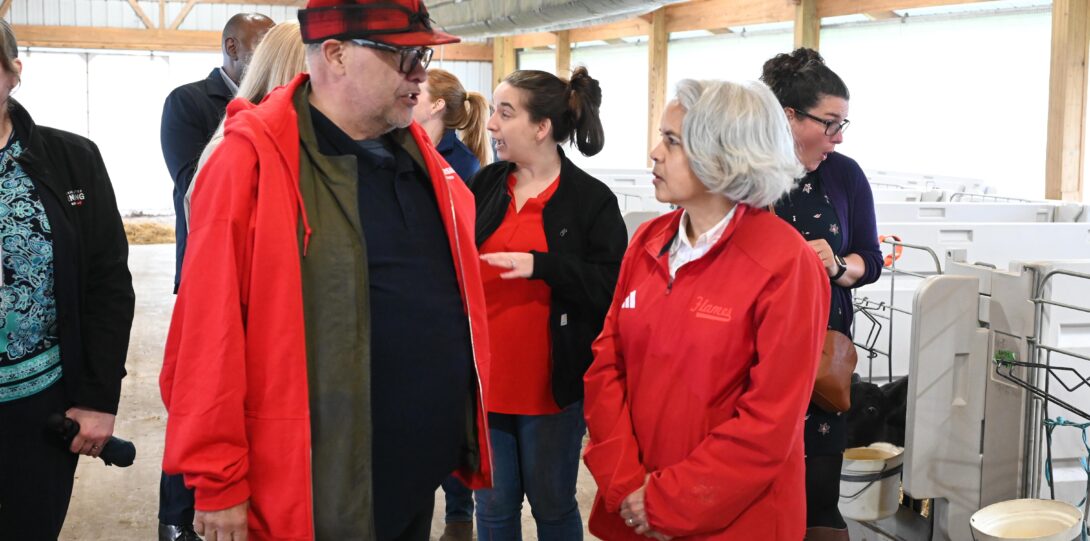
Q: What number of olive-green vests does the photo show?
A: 1